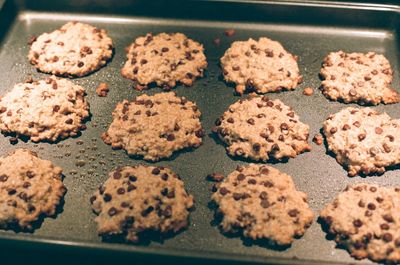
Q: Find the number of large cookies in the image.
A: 12